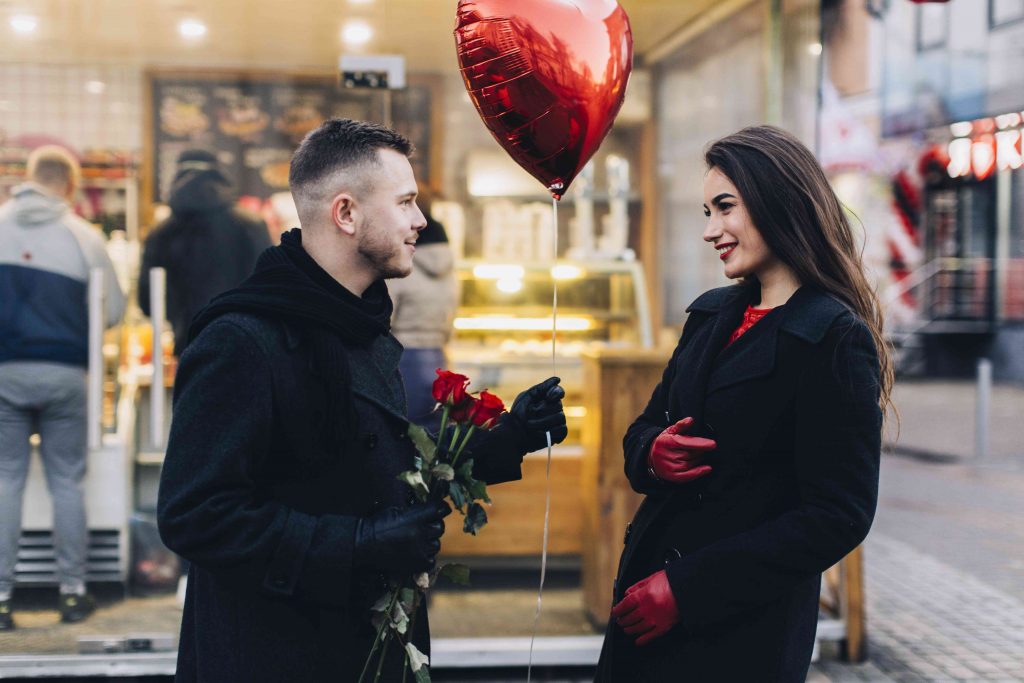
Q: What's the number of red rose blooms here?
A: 3